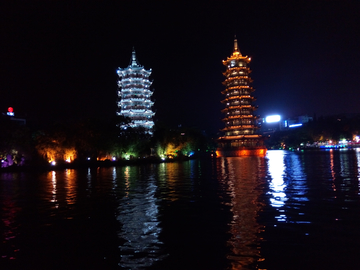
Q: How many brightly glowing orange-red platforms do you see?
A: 1